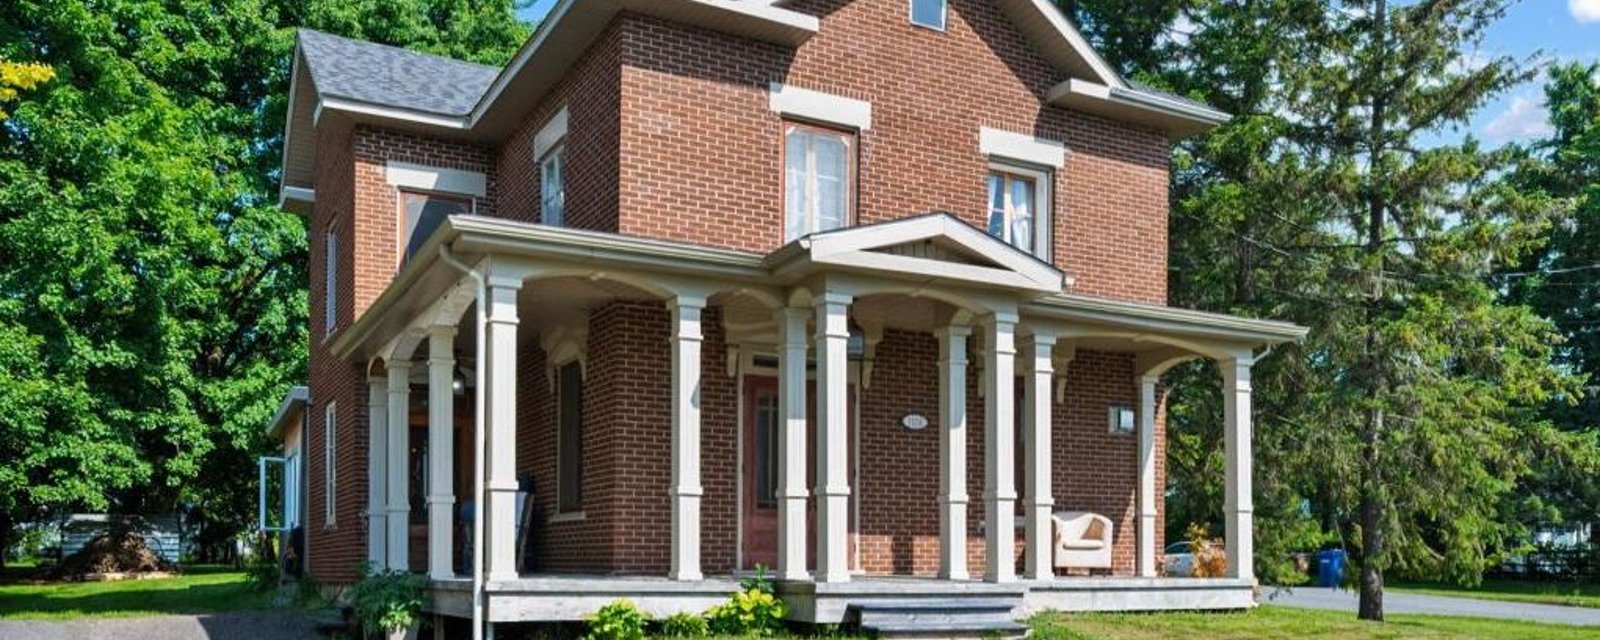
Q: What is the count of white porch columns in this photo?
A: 12